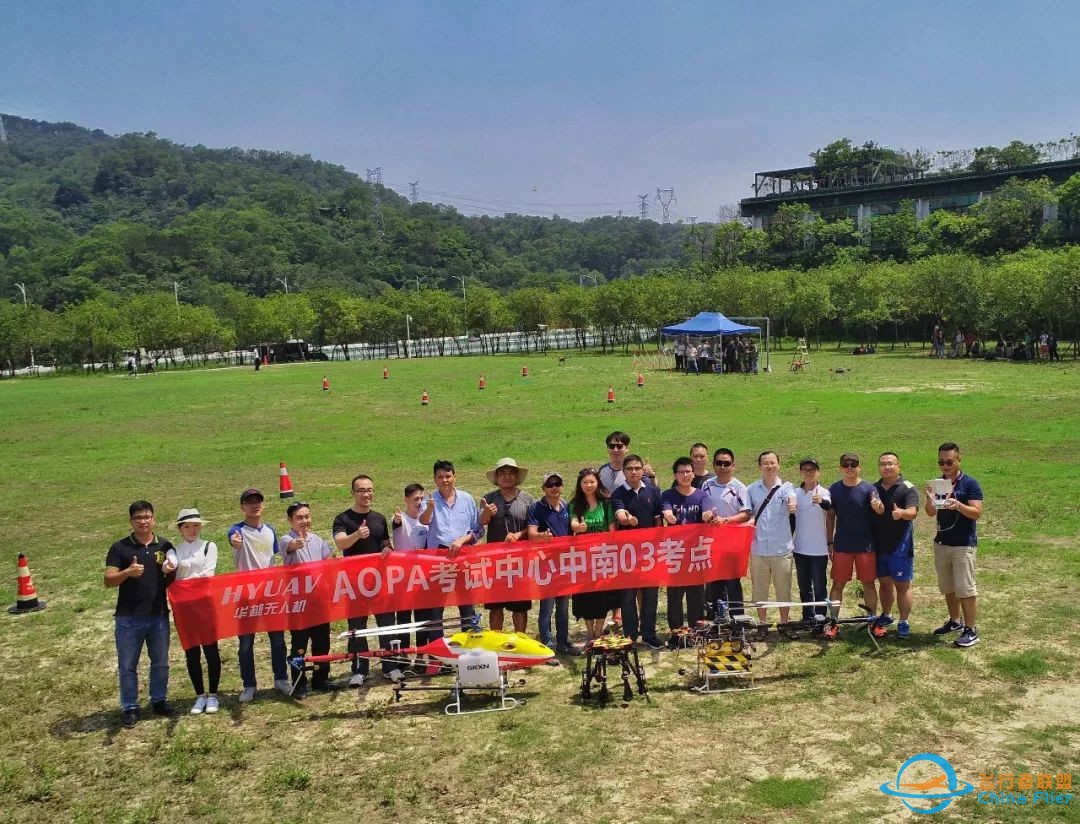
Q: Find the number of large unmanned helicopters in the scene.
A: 2